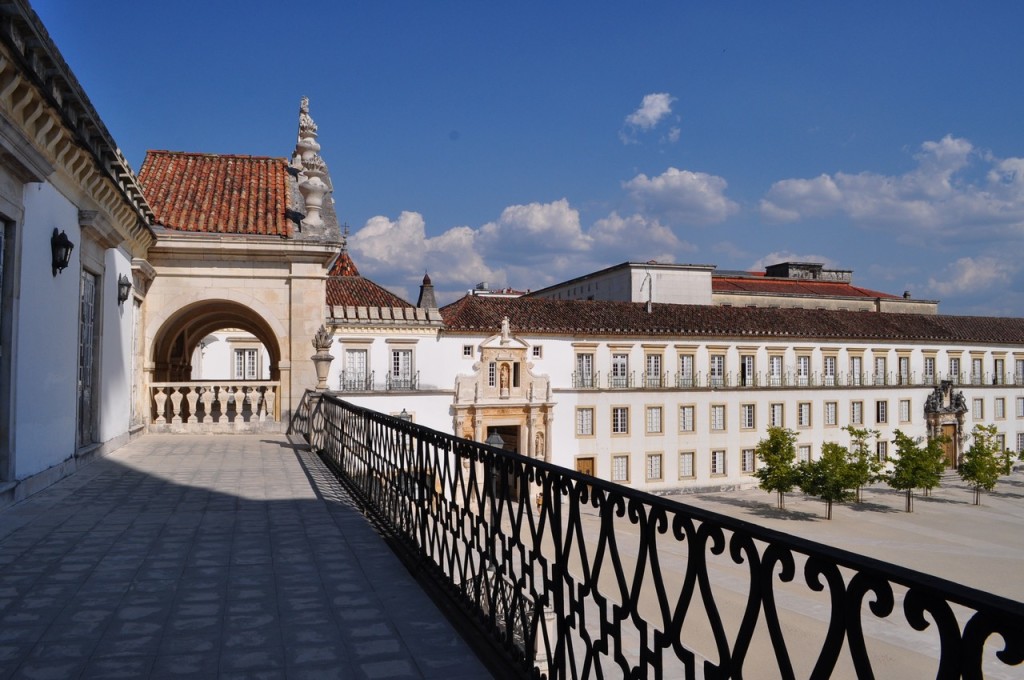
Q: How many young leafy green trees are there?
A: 6